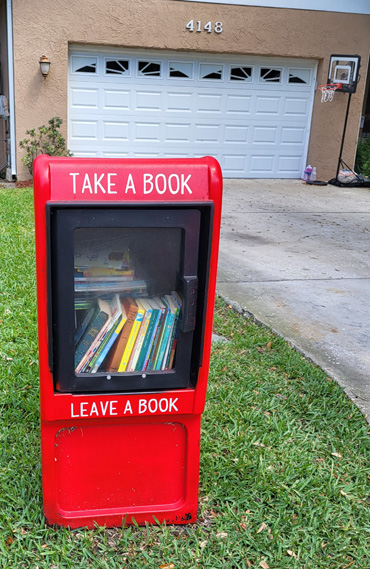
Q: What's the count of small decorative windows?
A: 8